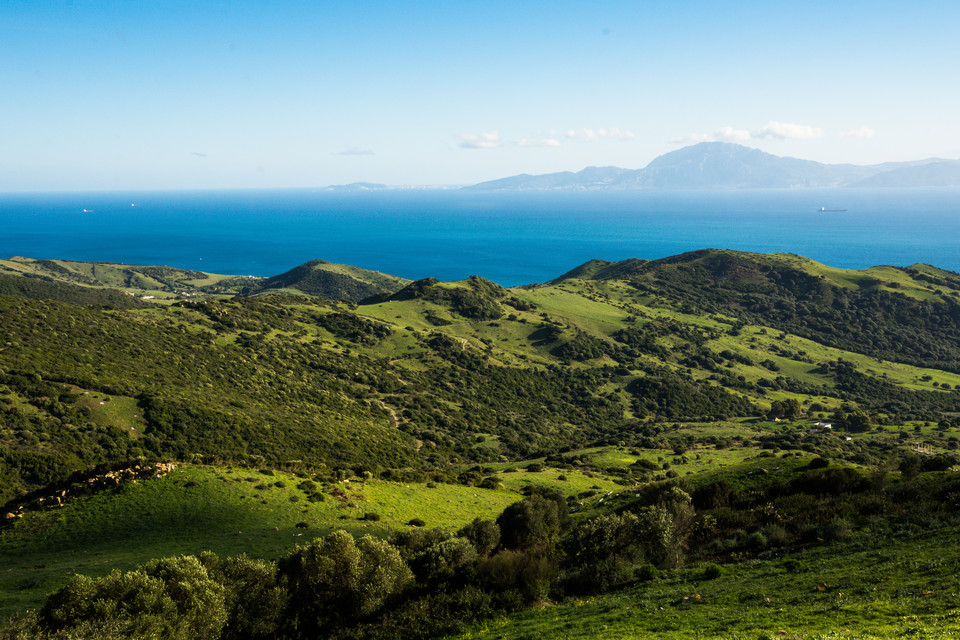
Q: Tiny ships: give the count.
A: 3